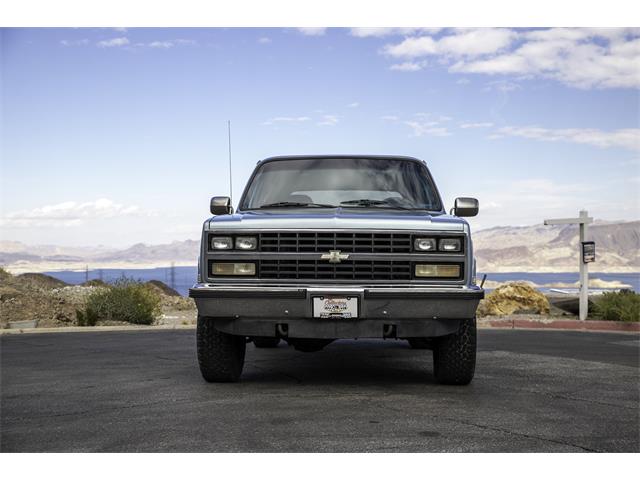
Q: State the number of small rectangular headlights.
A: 4